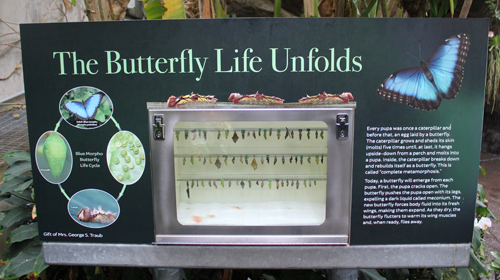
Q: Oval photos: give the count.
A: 4